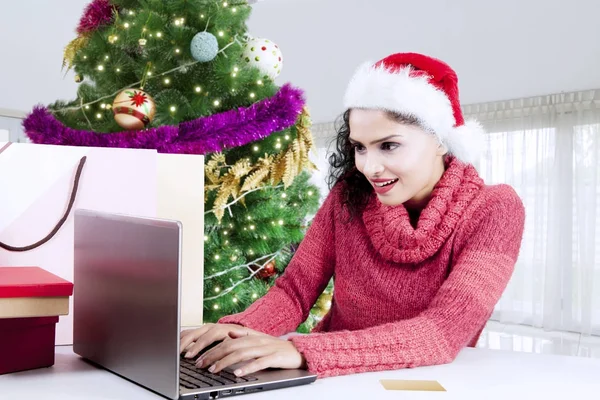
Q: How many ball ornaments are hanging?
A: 4